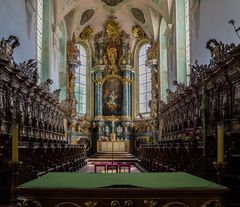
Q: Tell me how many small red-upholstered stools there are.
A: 3